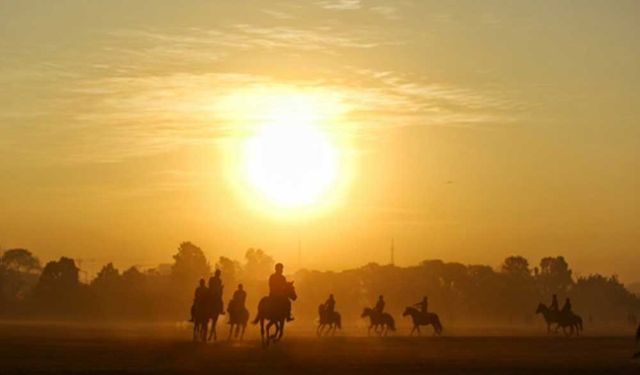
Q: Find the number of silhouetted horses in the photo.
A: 9